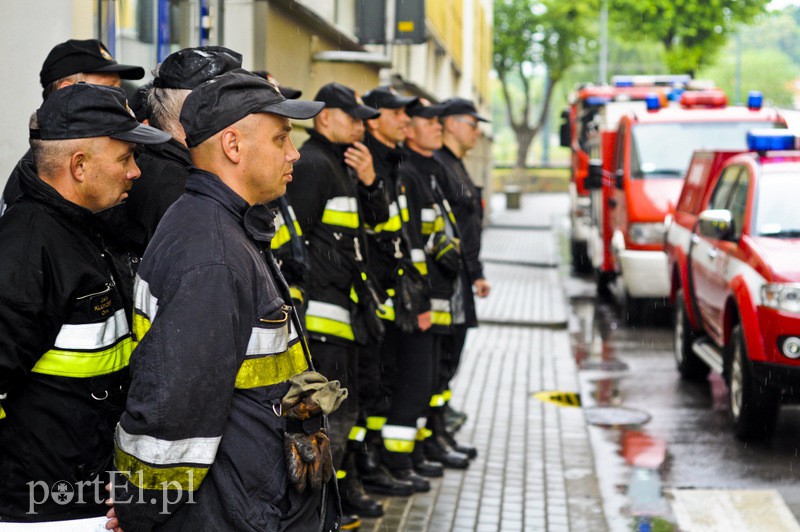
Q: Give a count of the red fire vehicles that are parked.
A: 3